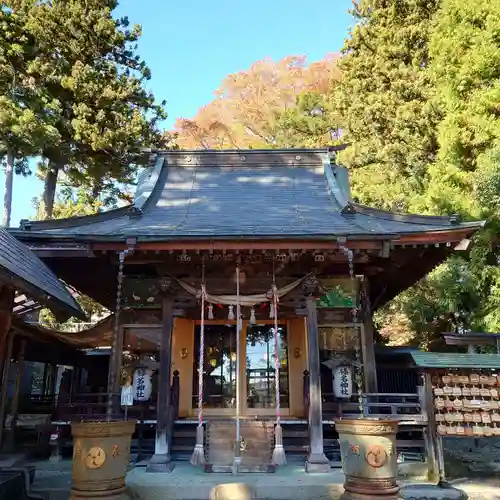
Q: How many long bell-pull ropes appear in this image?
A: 3